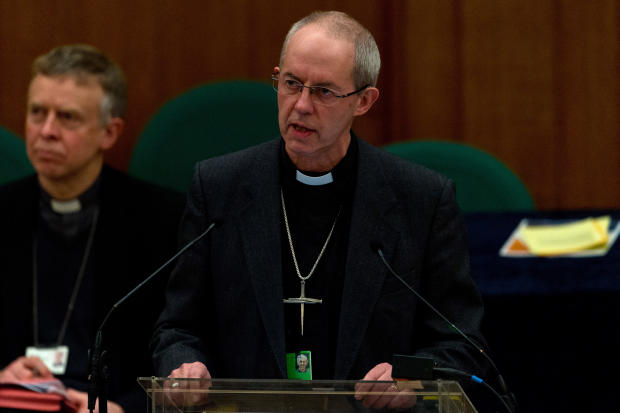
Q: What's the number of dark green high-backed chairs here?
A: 3